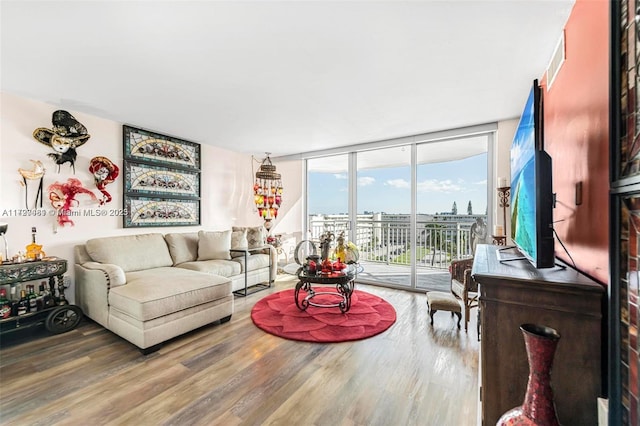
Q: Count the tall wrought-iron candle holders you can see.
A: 2